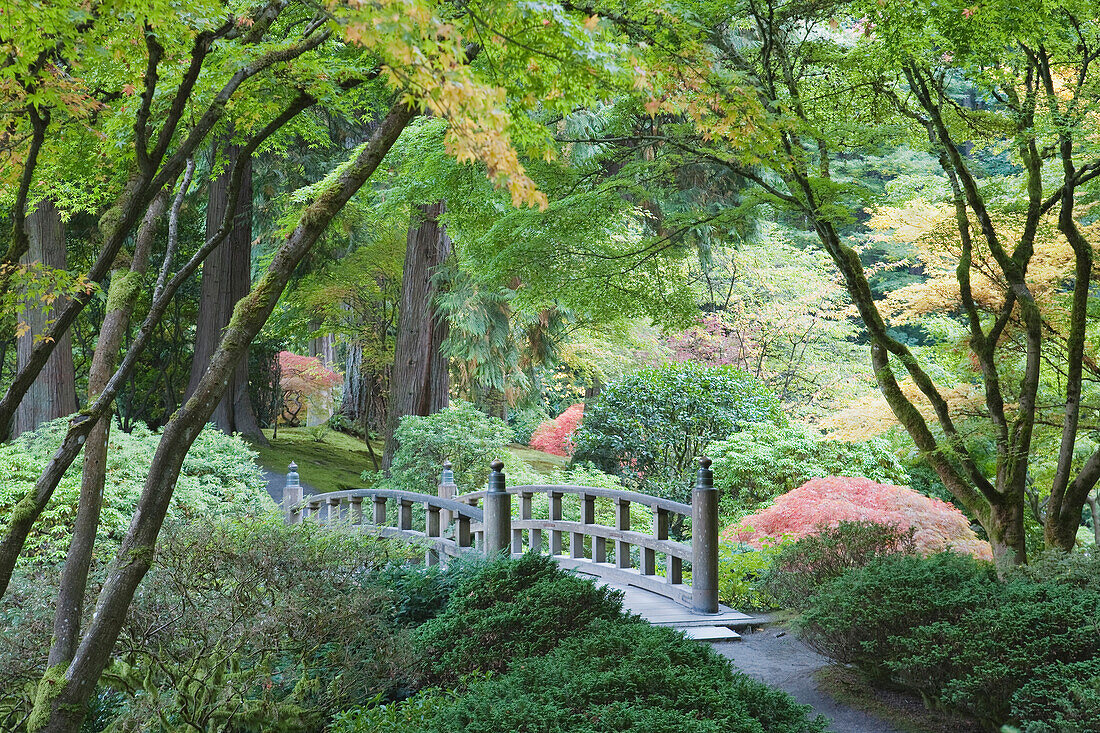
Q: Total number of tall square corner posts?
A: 4